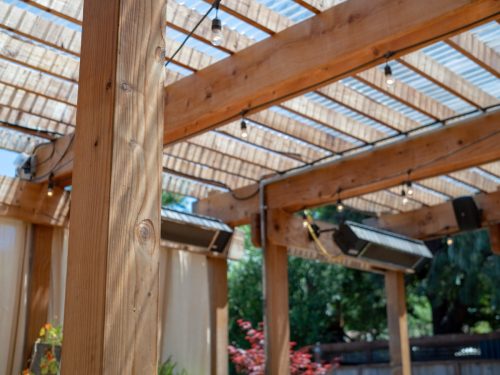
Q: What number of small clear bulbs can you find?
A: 9